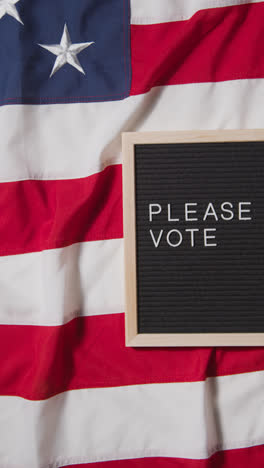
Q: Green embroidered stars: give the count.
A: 0